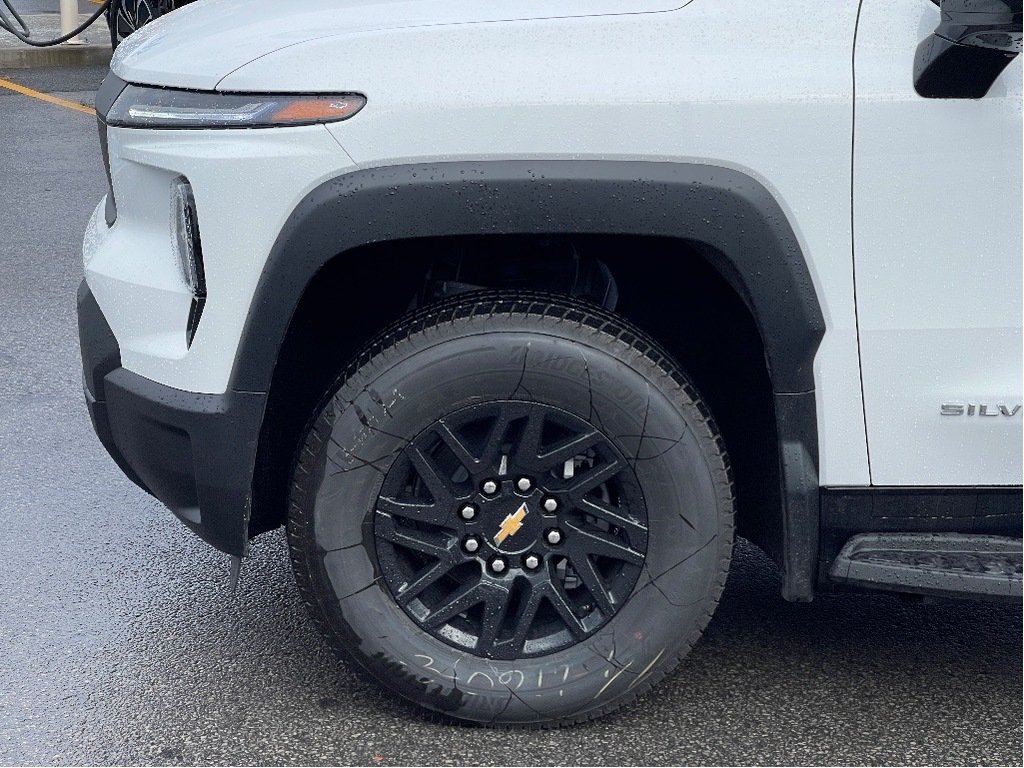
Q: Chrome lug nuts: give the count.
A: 8